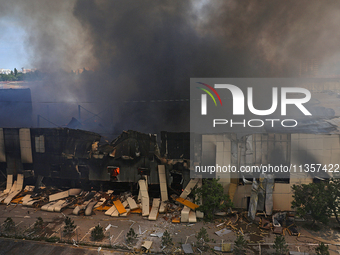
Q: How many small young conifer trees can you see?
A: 10